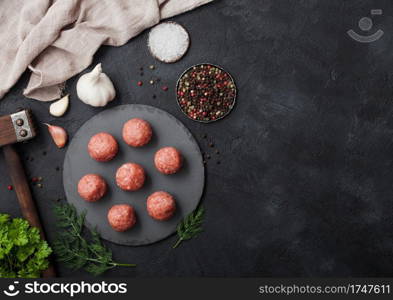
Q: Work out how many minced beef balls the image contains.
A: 7